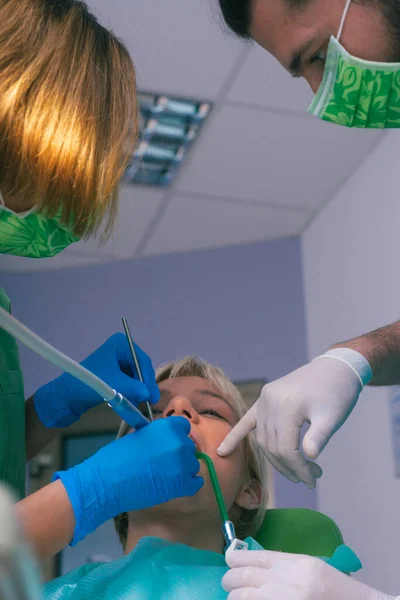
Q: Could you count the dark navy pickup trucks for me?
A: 0